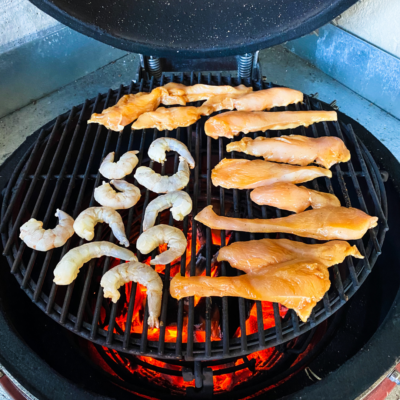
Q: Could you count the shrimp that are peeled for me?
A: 10